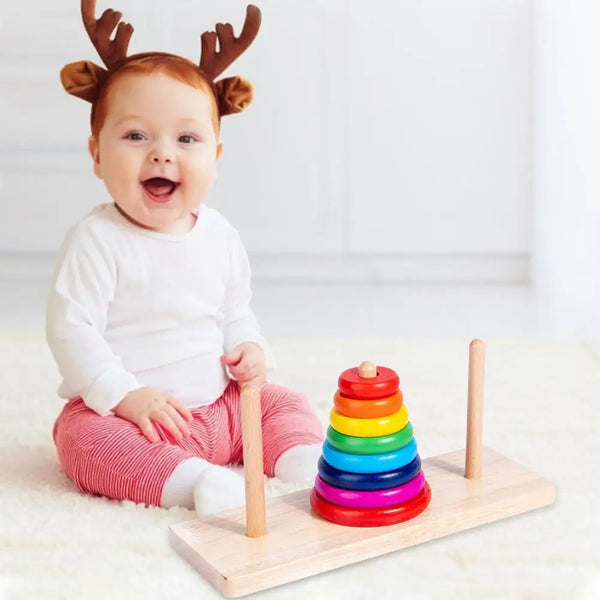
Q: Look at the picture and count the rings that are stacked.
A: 8